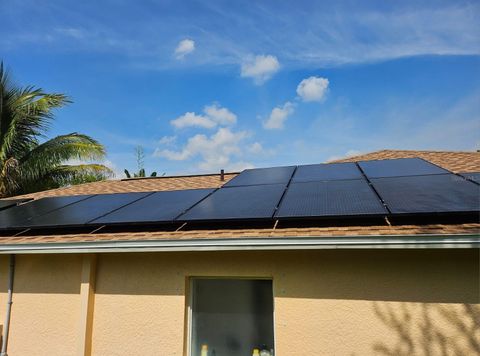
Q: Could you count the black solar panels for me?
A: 11